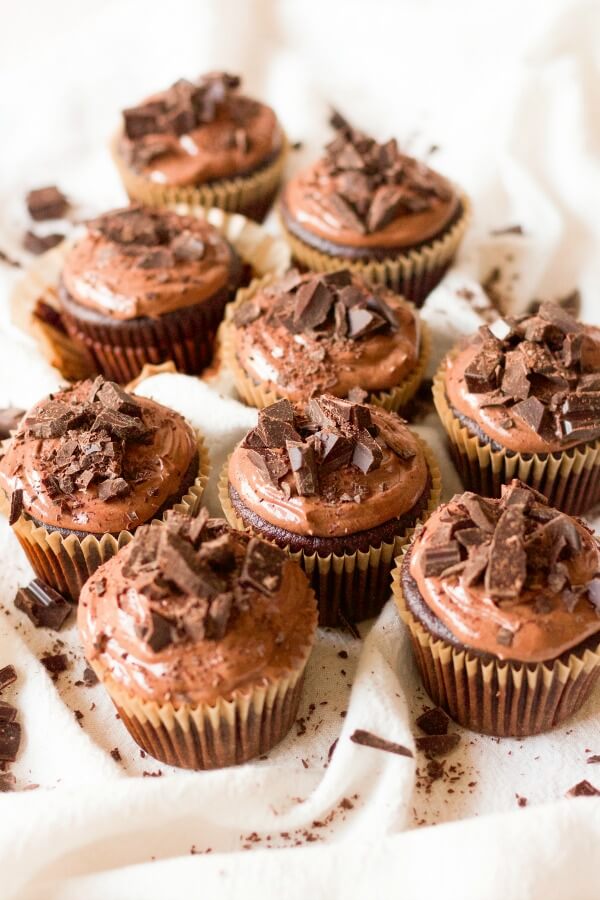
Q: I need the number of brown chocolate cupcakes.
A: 9